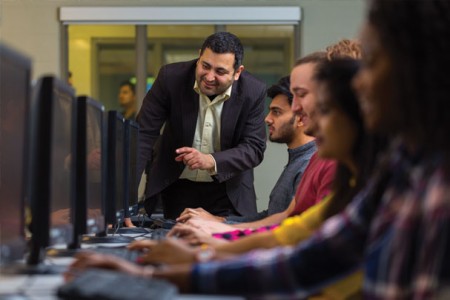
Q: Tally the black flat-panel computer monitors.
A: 5